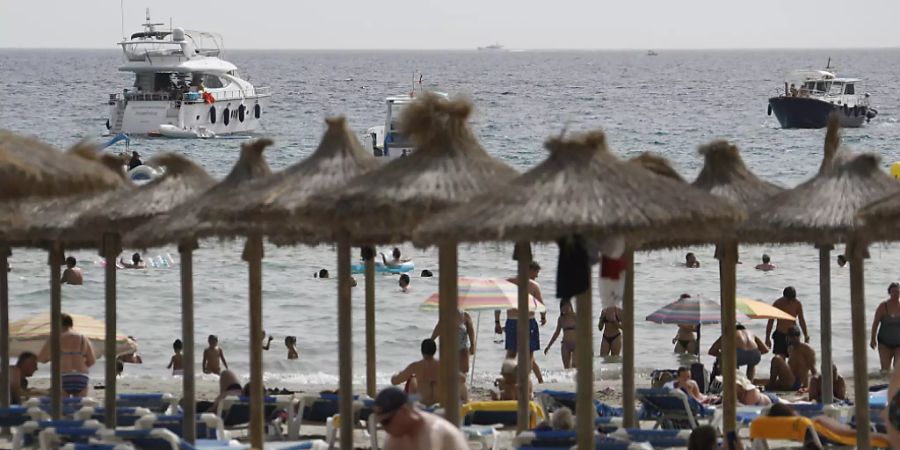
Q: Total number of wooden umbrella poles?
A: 14